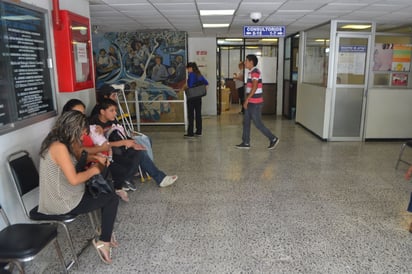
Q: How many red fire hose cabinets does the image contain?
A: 1